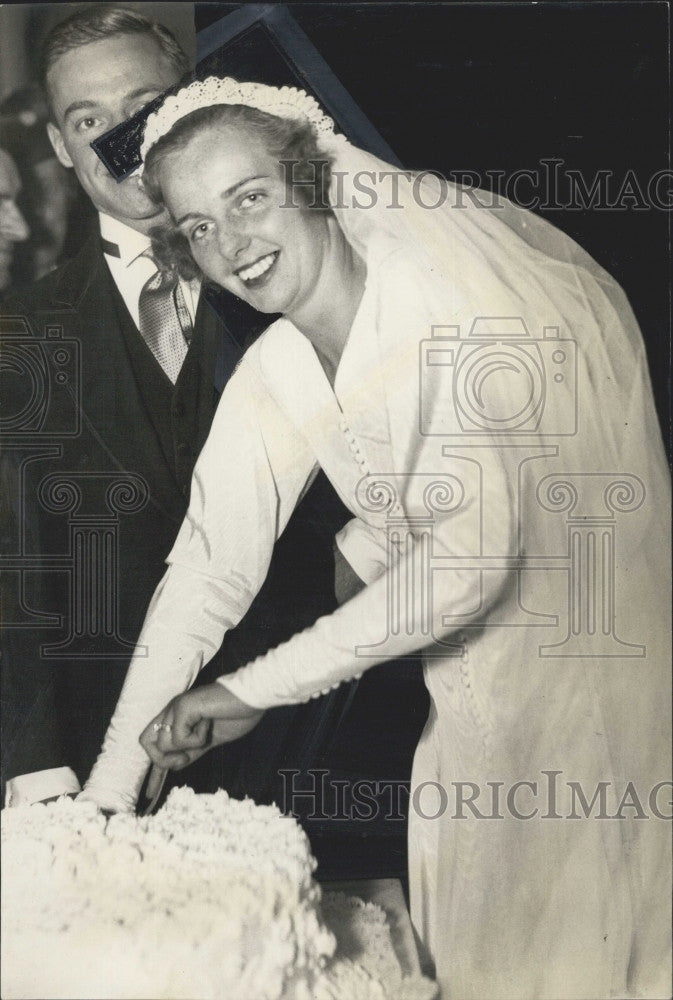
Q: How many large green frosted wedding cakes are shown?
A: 0